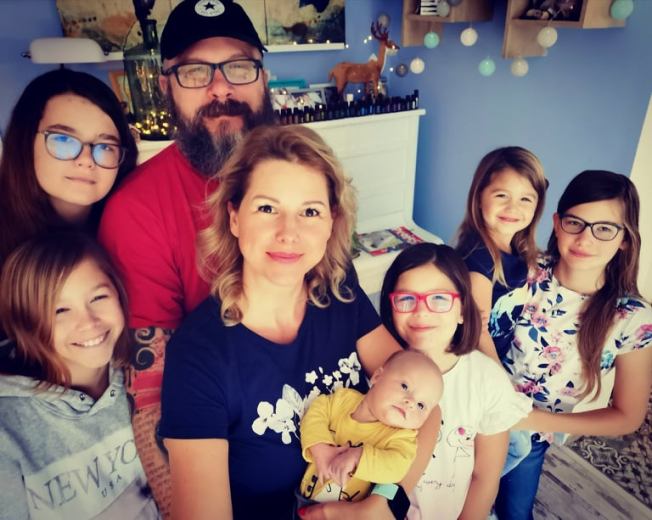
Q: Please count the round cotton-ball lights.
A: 11